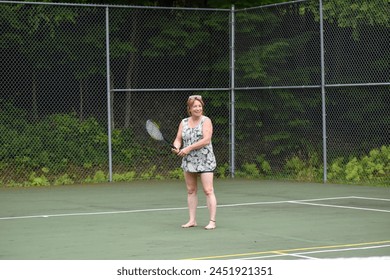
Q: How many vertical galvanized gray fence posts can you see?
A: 3